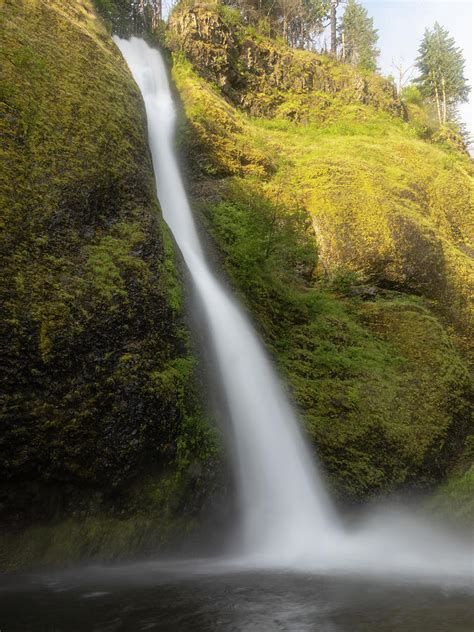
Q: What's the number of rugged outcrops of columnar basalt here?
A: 1